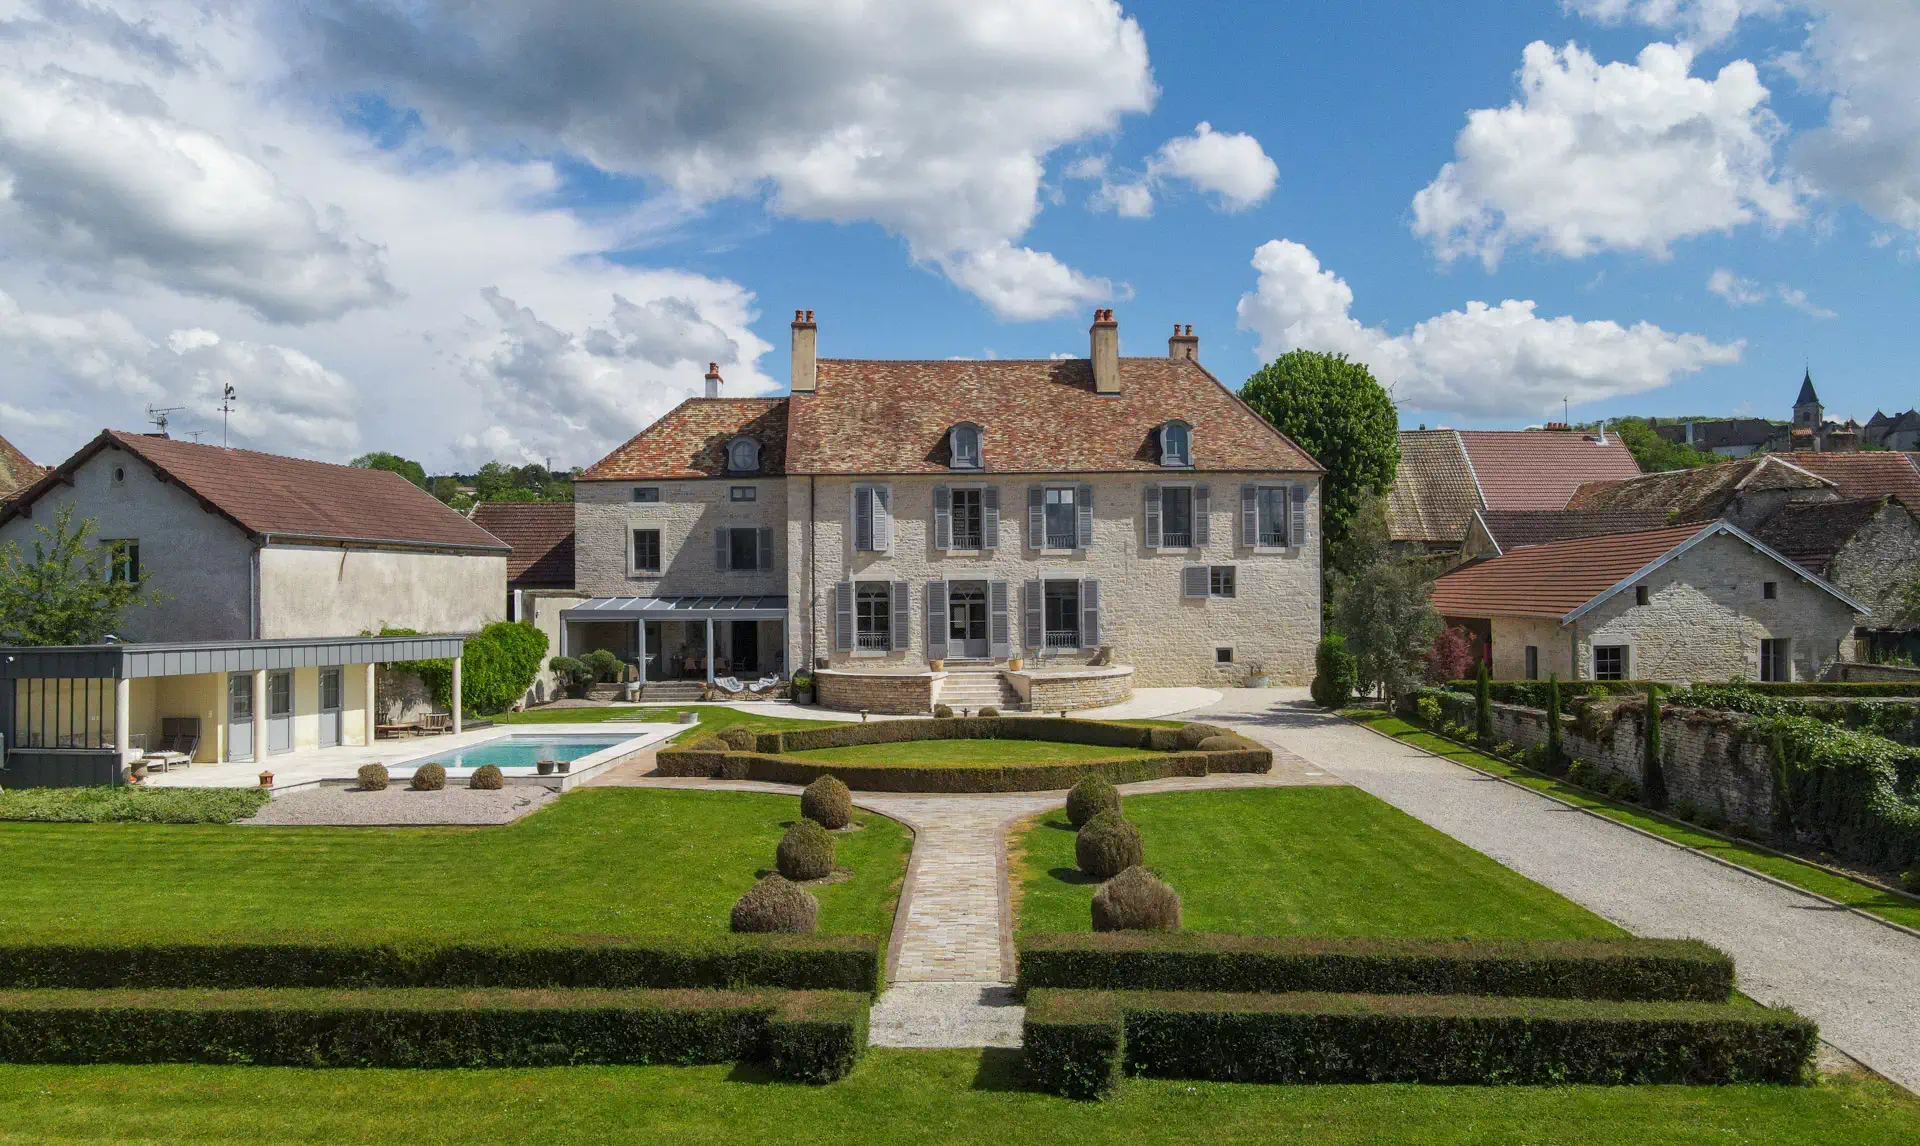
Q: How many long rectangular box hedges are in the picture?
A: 4